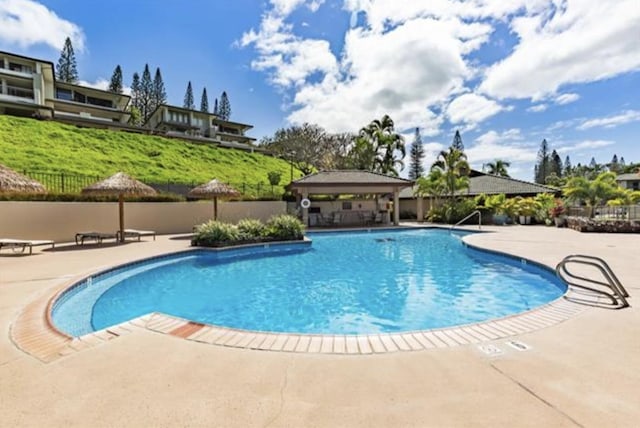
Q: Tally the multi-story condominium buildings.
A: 2